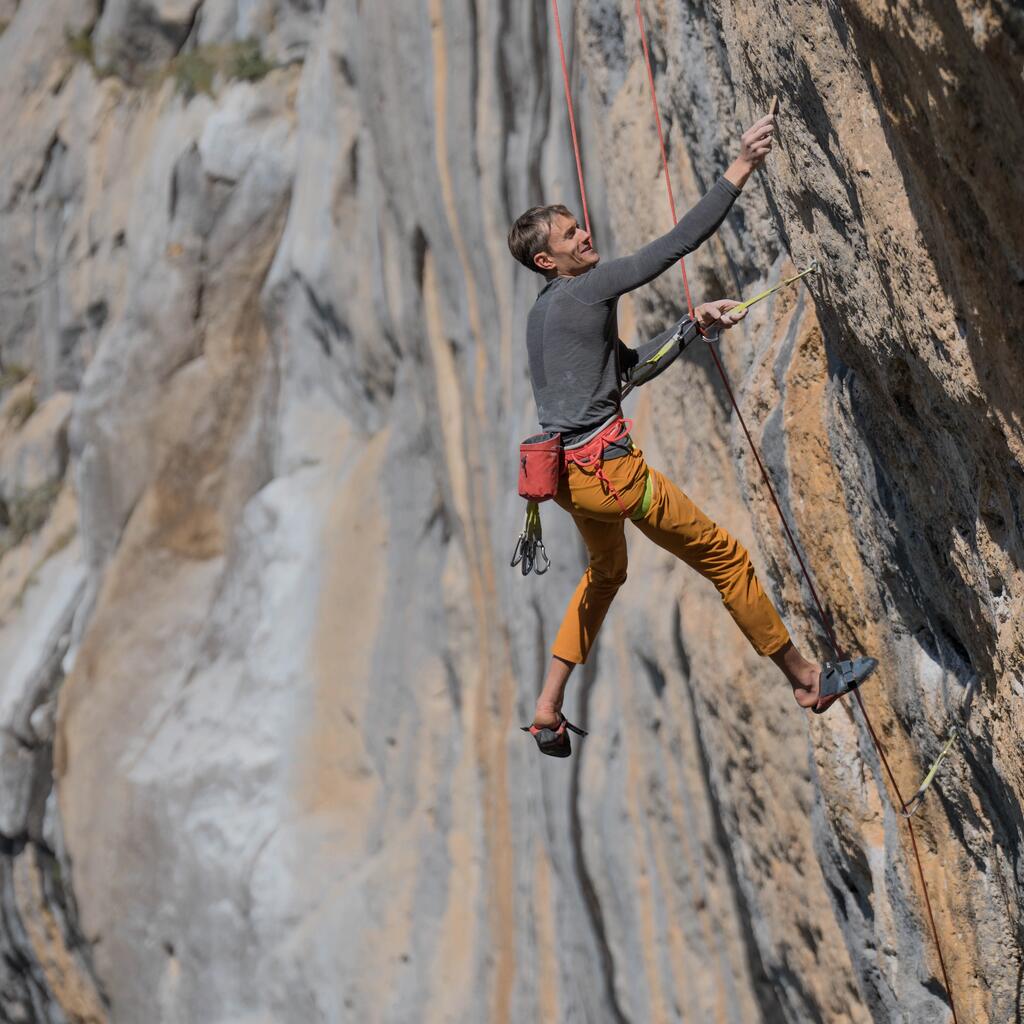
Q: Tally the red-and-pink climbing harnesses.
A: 1